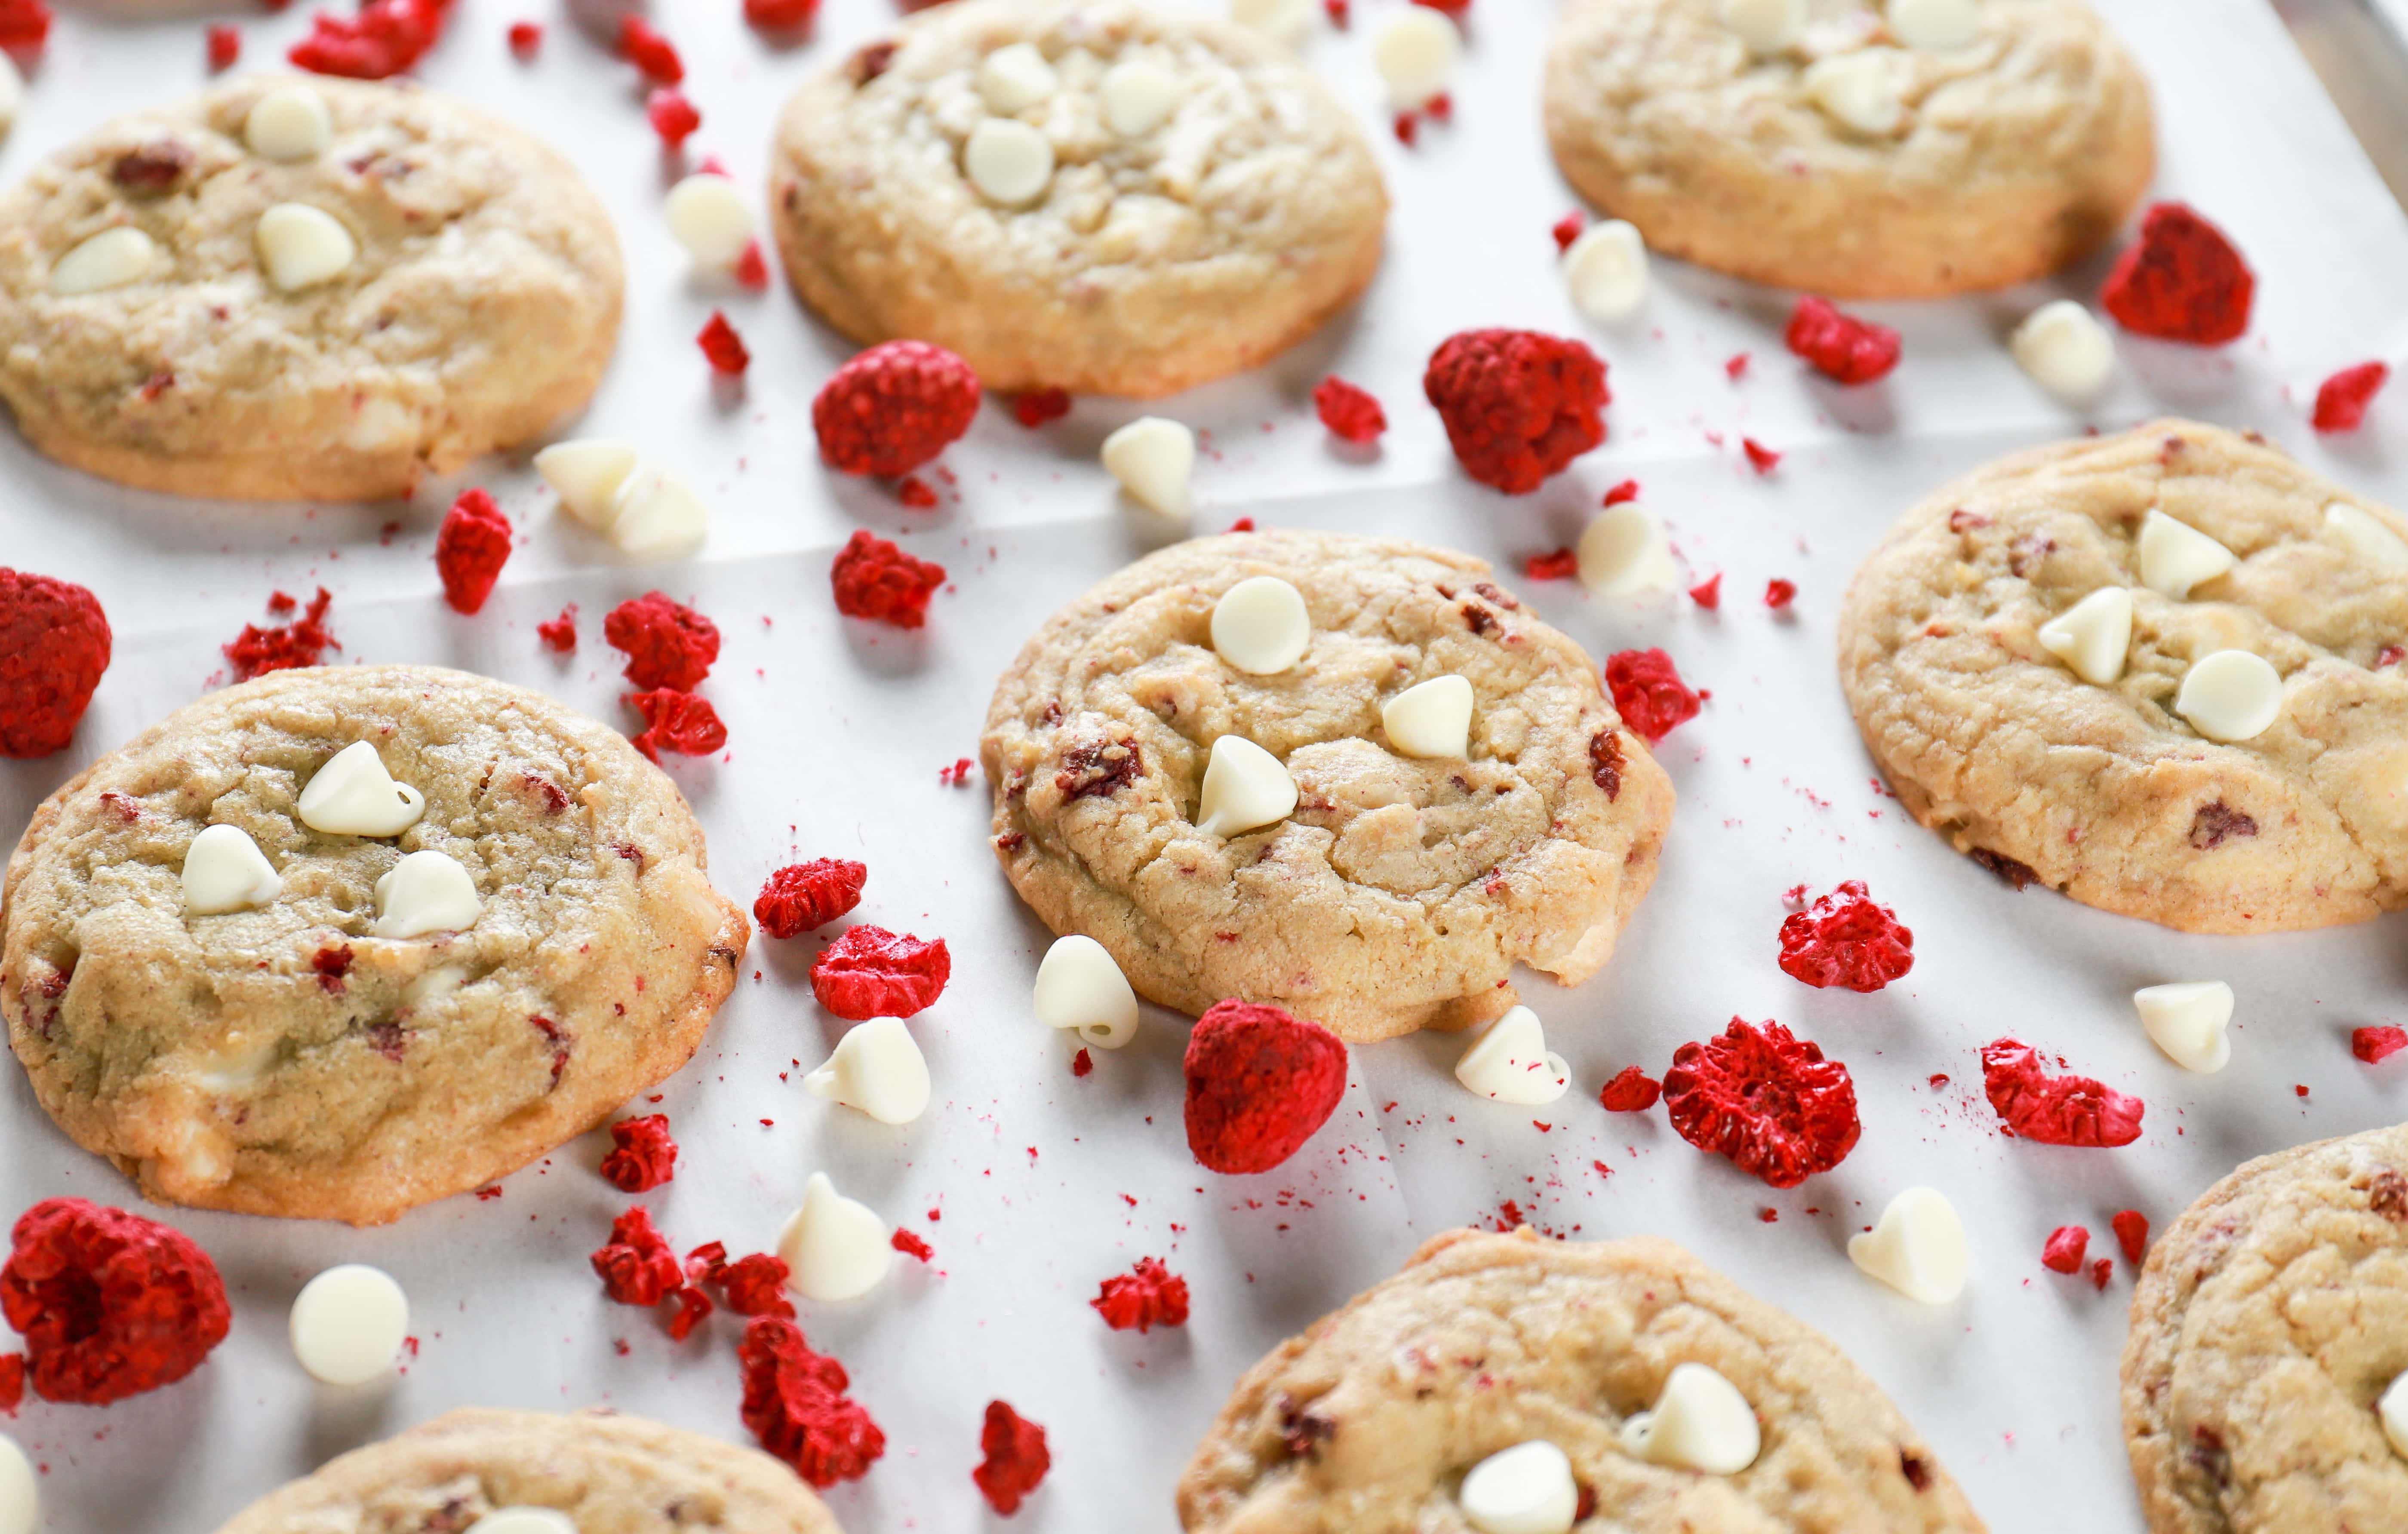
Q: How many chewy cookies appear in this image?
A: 9